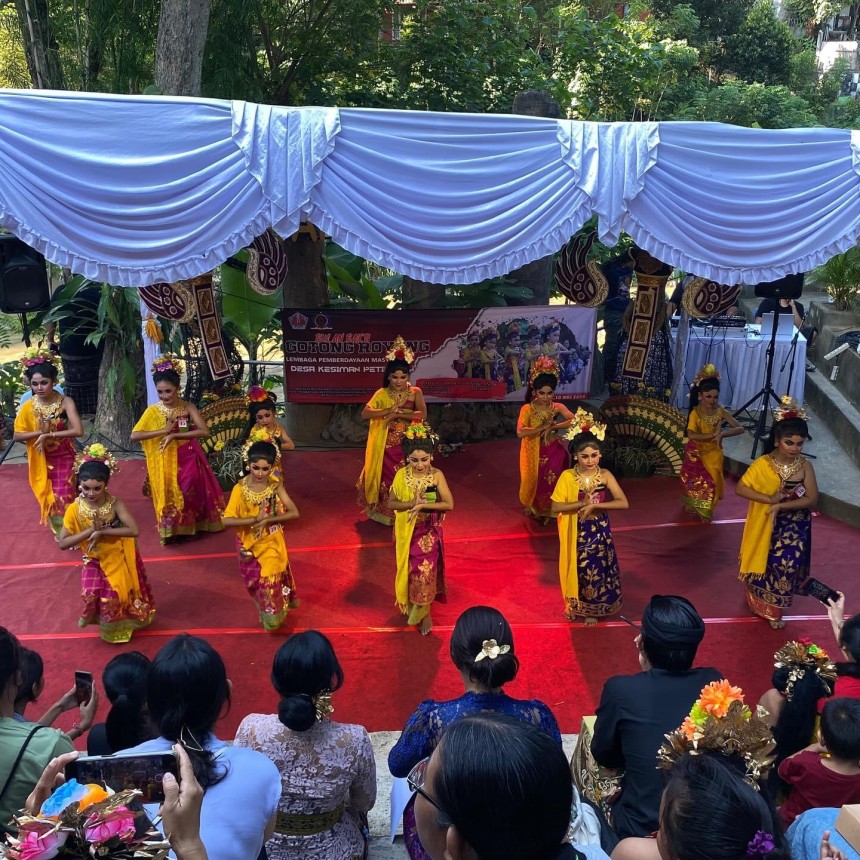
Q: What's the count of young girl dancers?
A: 11